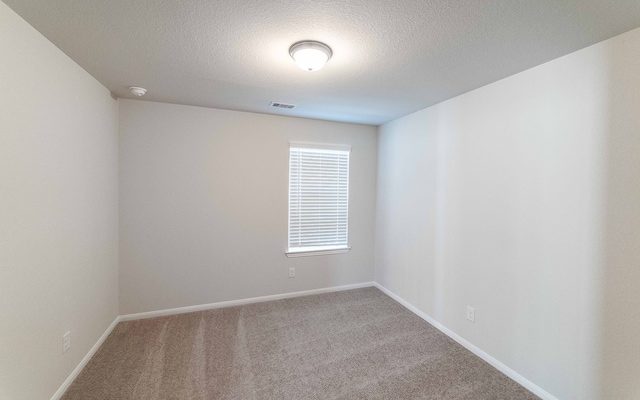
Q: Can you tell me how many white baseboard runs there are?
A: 3